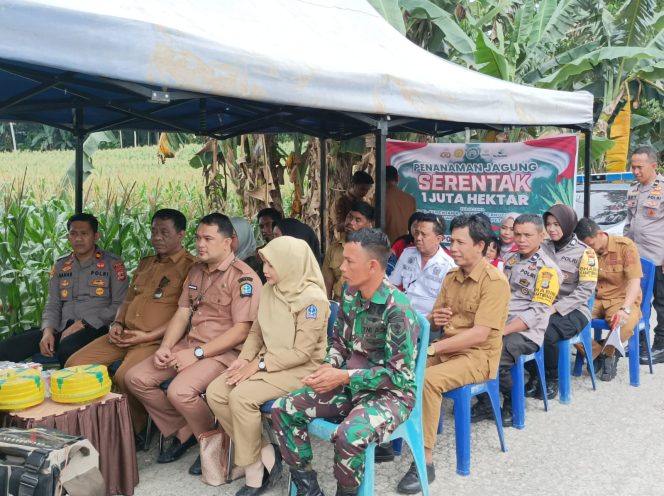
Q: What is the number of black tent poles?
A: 4